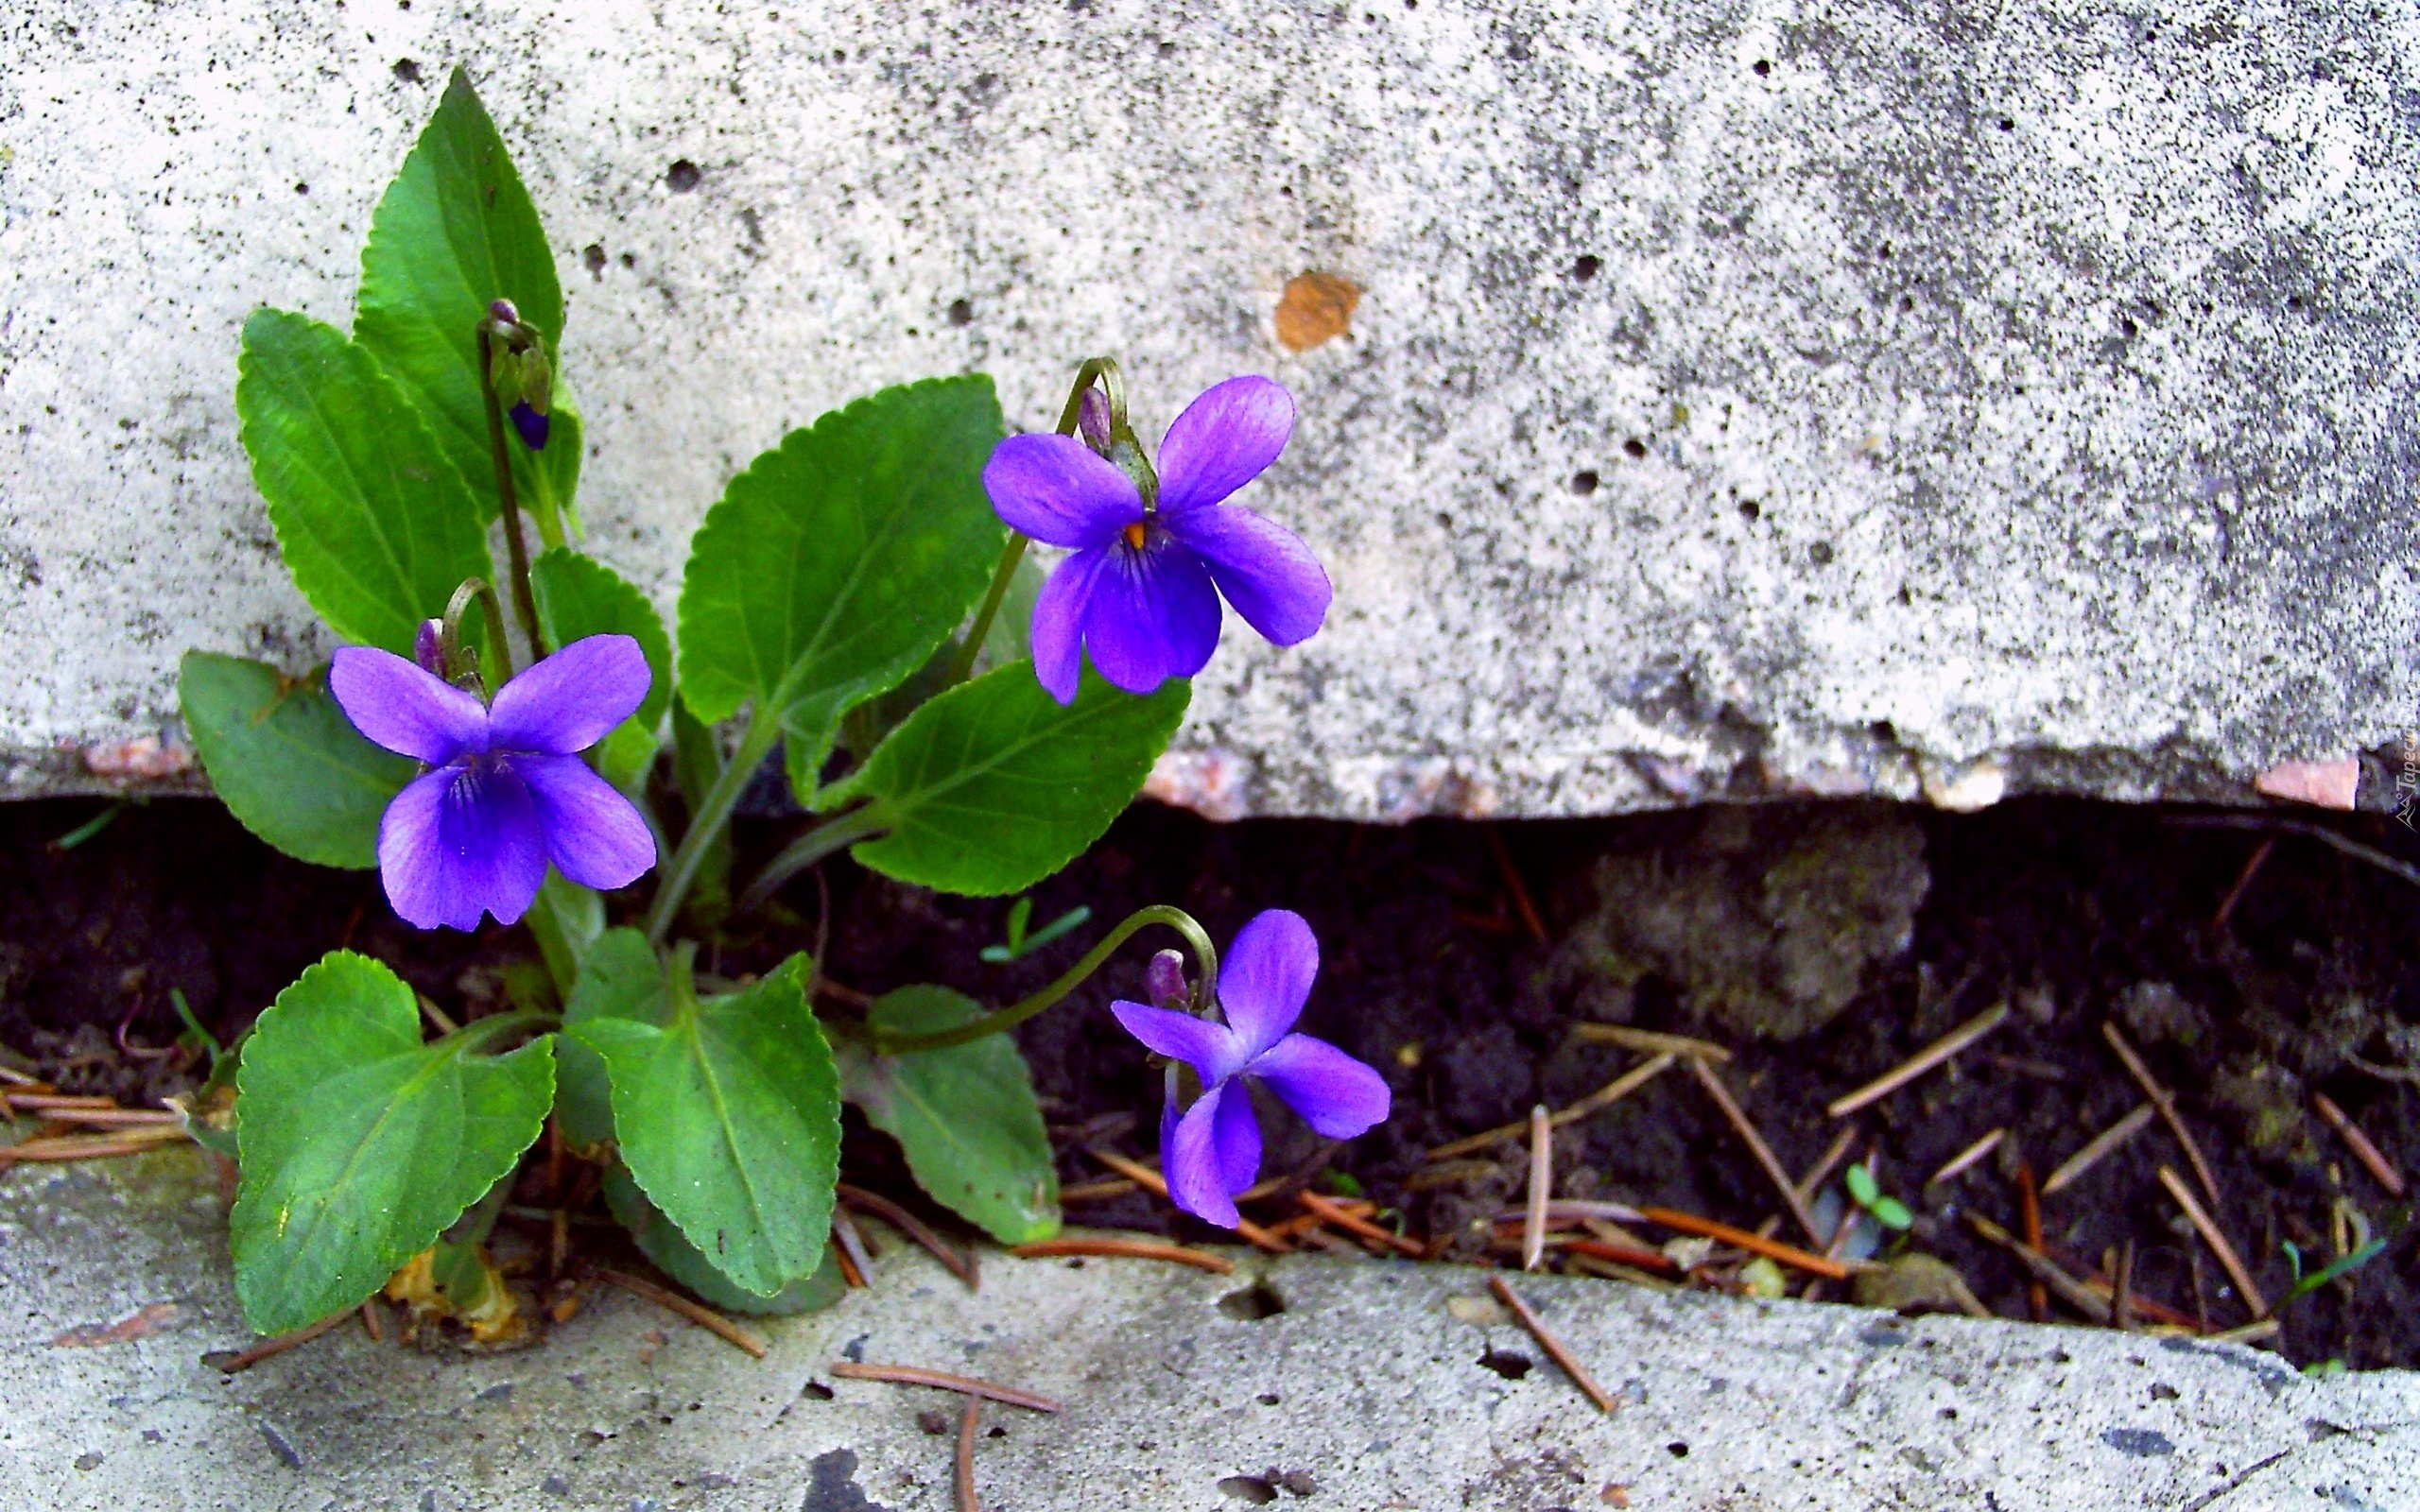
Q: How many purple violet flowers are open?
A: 3